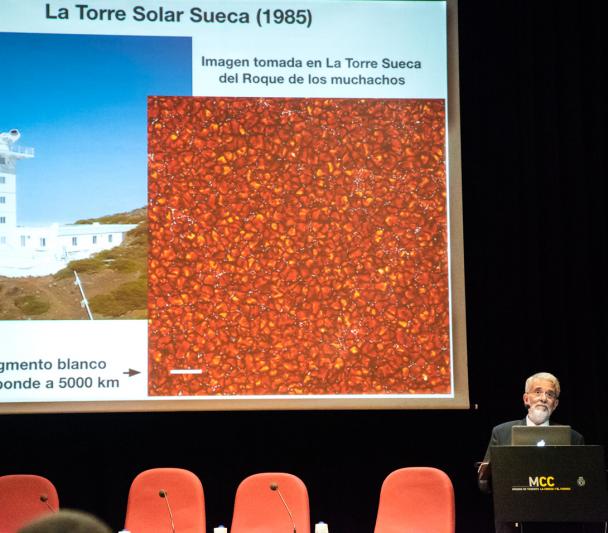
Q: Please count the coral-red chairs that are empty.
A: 4